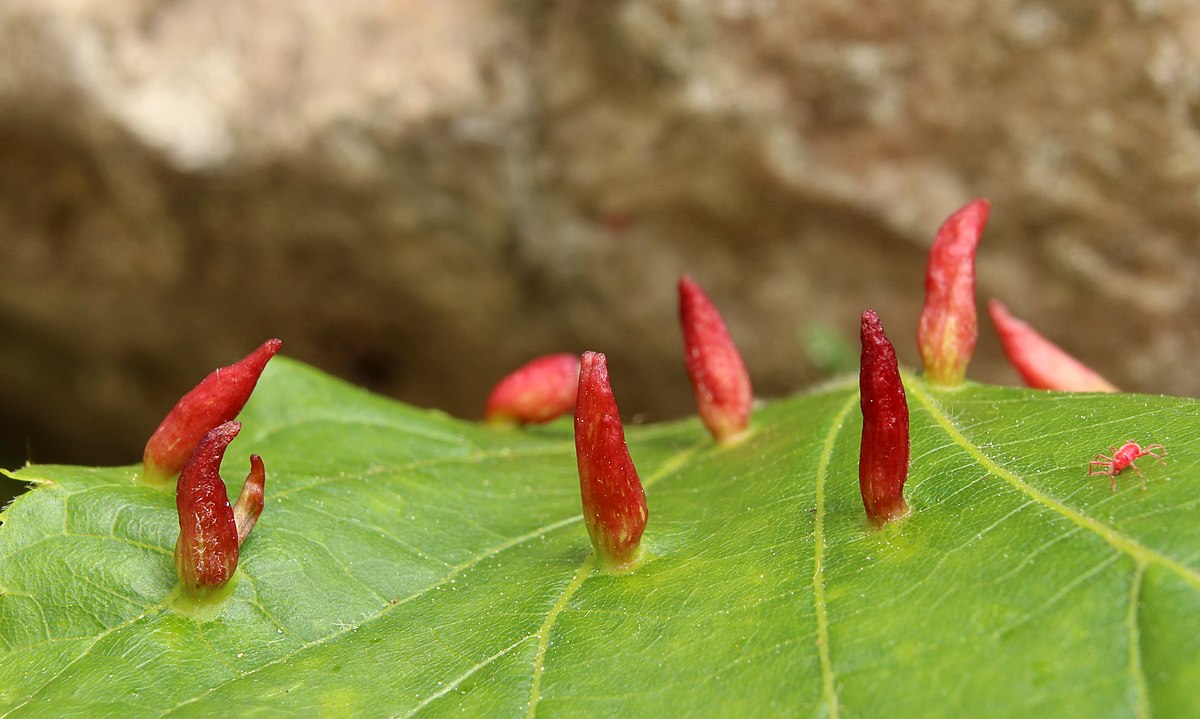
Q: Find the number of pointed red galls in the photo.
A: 9